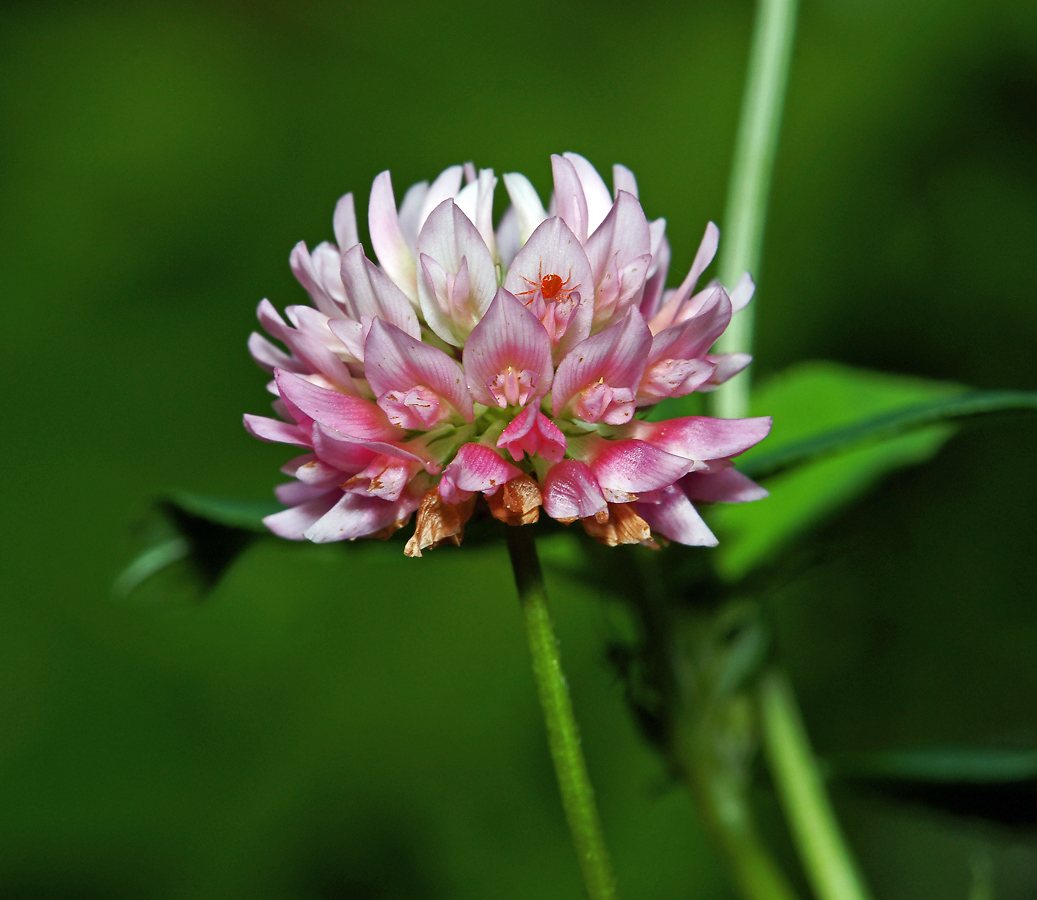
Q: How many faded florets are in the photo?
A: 3